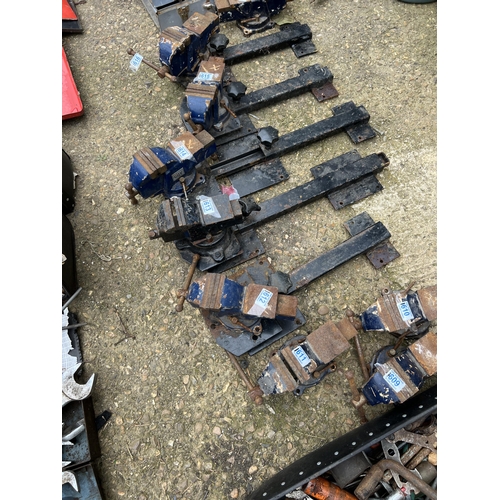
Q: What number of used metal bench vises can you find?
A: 9